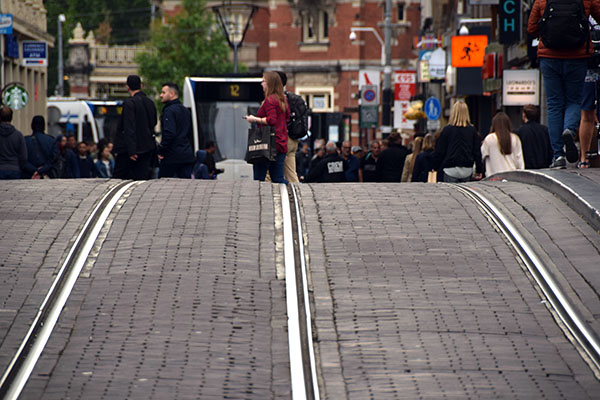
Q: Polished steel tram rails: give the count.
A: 3